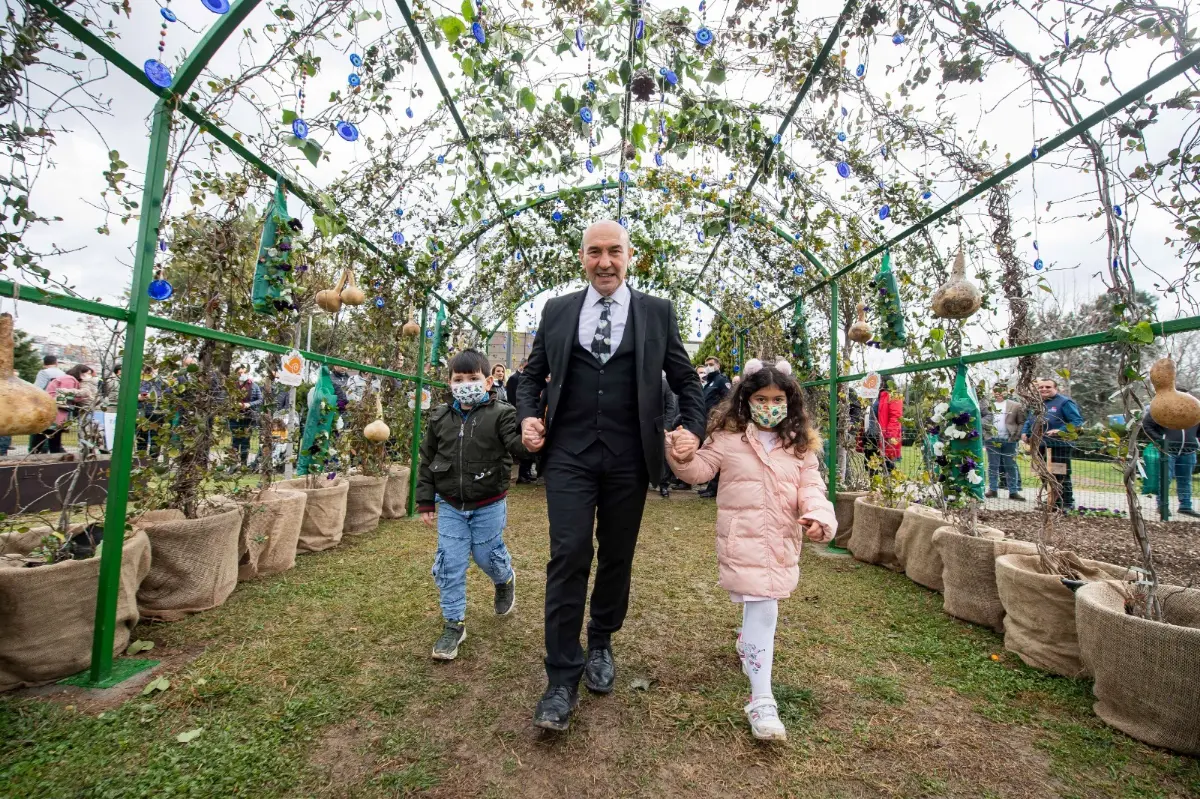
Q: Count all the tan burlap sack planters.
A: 12